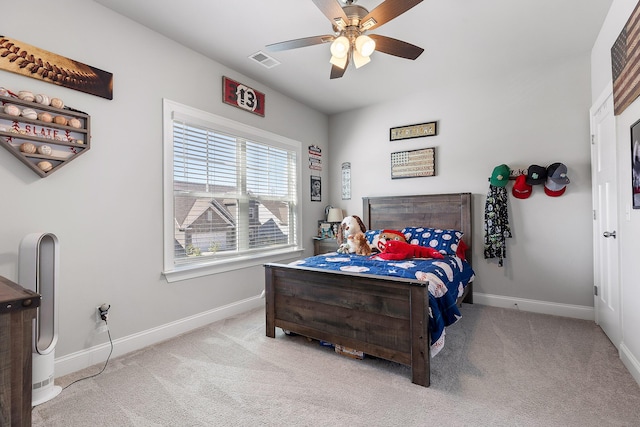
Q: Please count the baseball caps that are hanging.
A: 5